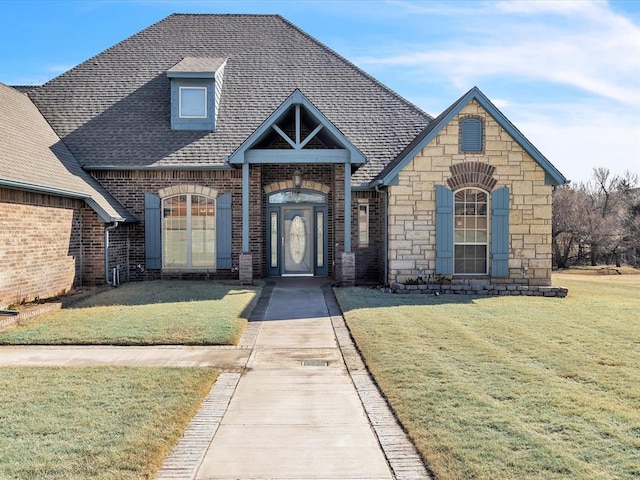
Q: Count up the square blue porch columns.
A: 2